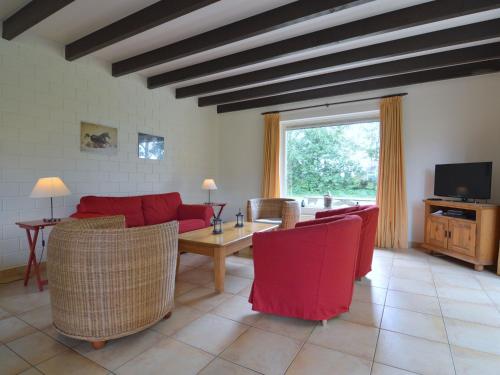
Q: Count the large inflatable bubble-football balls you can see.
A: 0